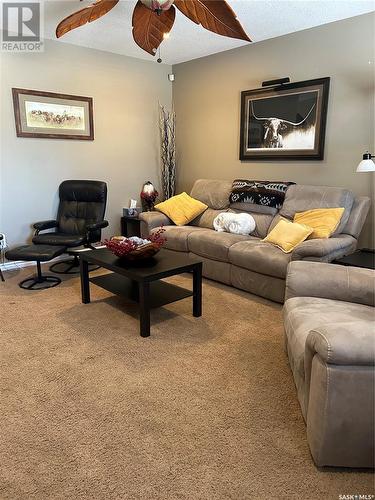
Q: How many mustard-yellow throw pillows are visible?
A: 3